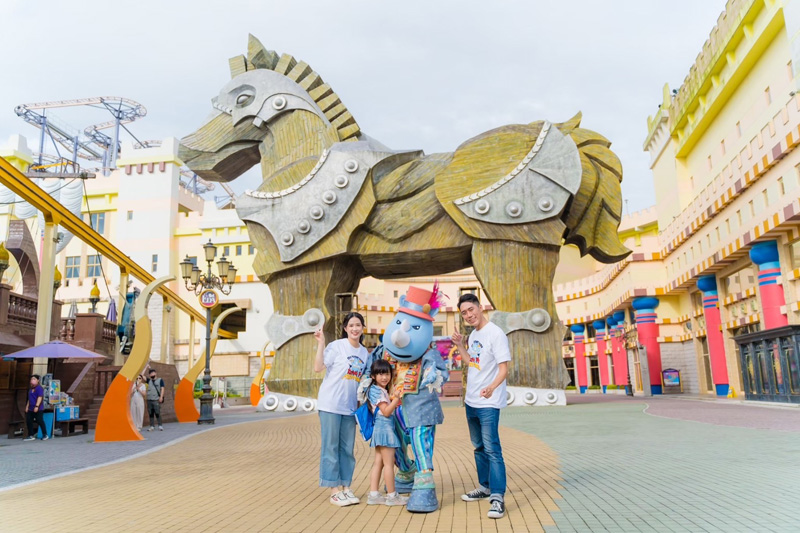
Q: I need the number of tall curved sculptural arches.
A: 3